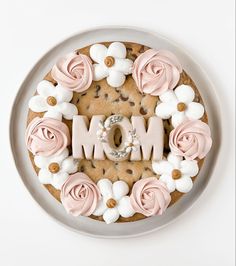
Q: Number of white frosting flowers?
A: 6